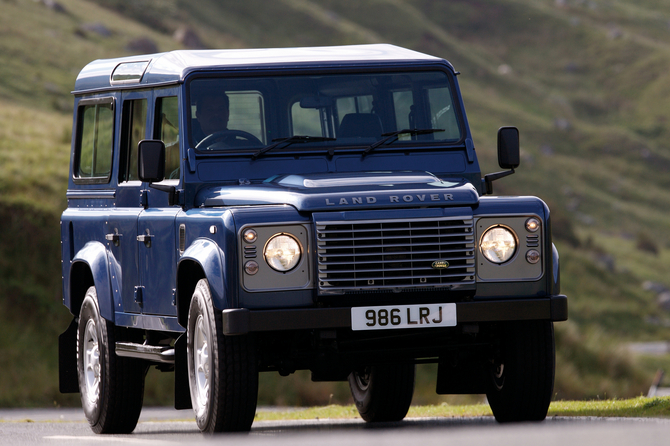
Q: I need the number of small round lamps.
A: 4